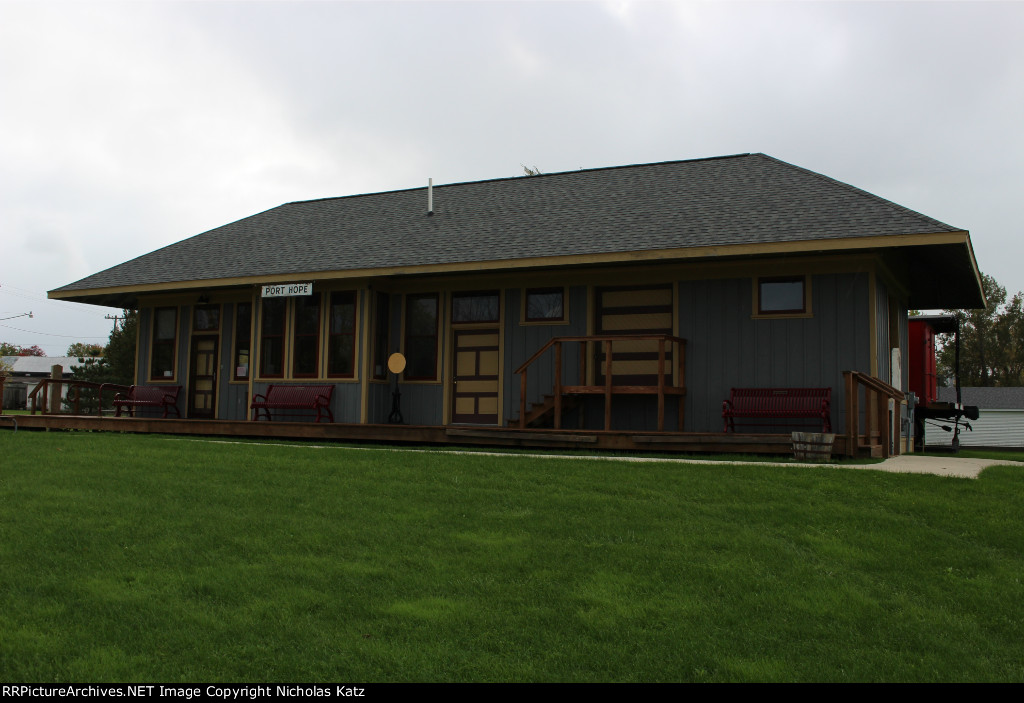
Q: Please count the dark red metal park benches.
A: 3